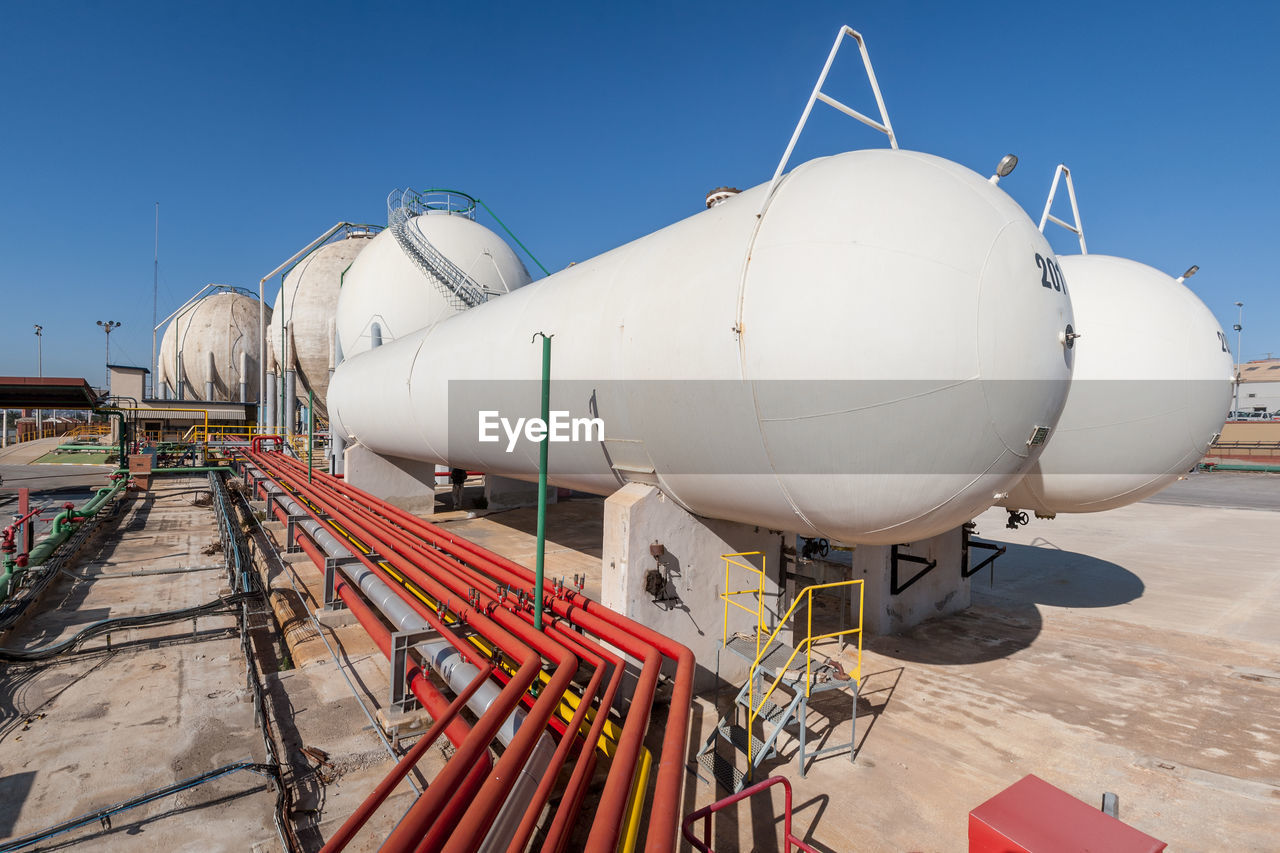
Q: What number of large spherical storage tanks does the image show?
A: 3